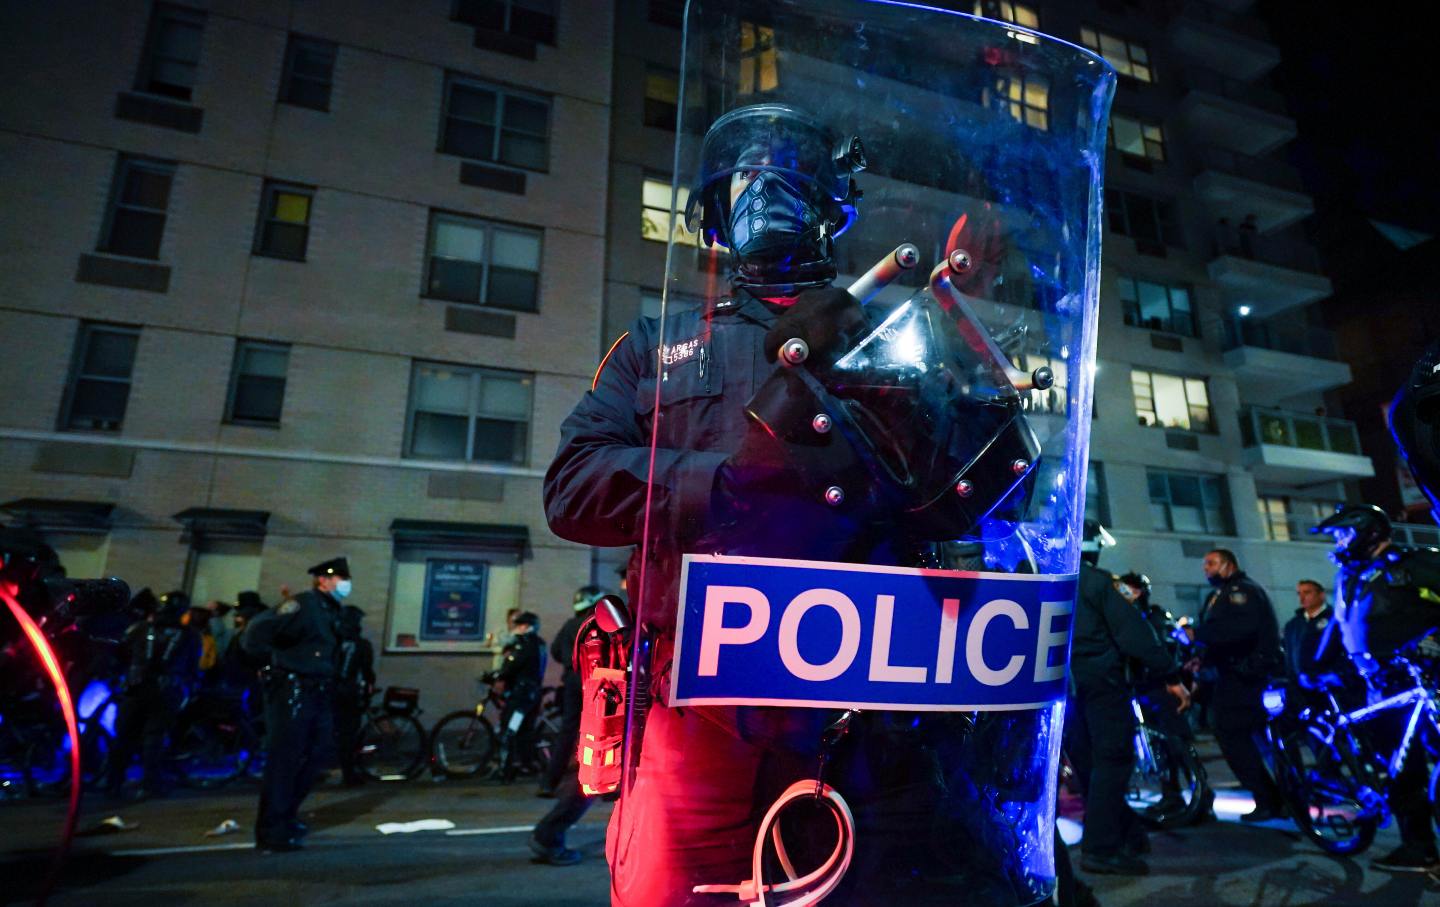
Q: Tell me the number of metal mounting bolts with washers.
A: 8